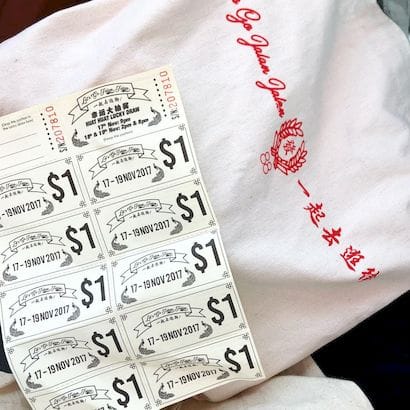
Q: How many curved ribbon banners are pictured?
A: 11